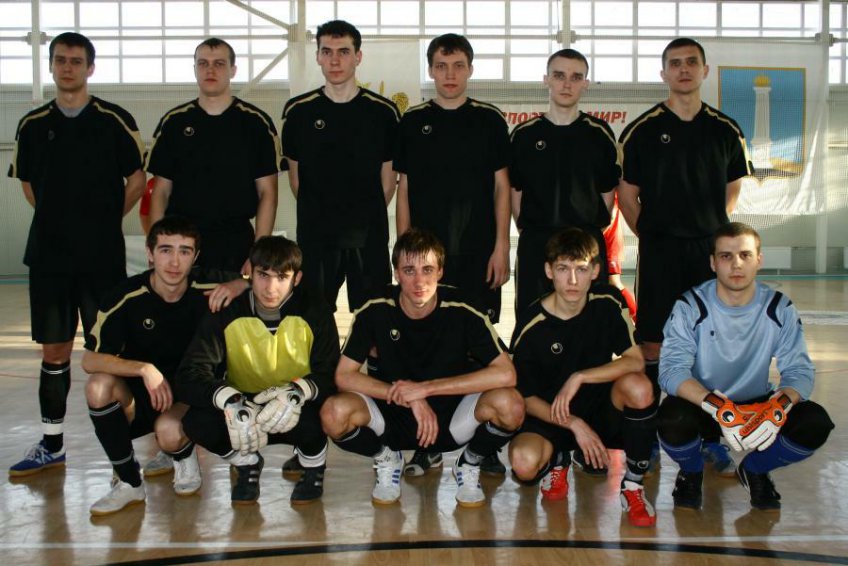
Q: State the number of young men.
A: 11